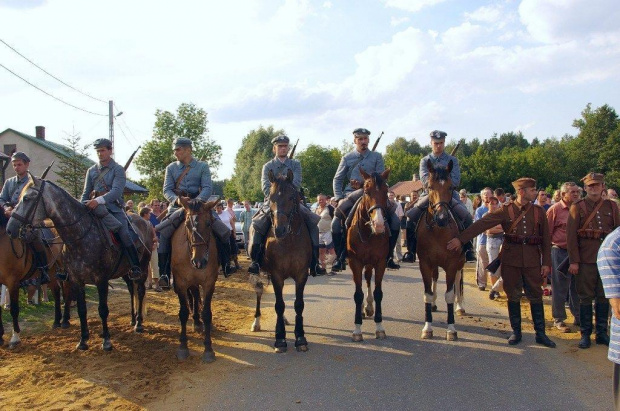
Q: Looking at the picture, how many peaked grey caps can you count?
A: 6